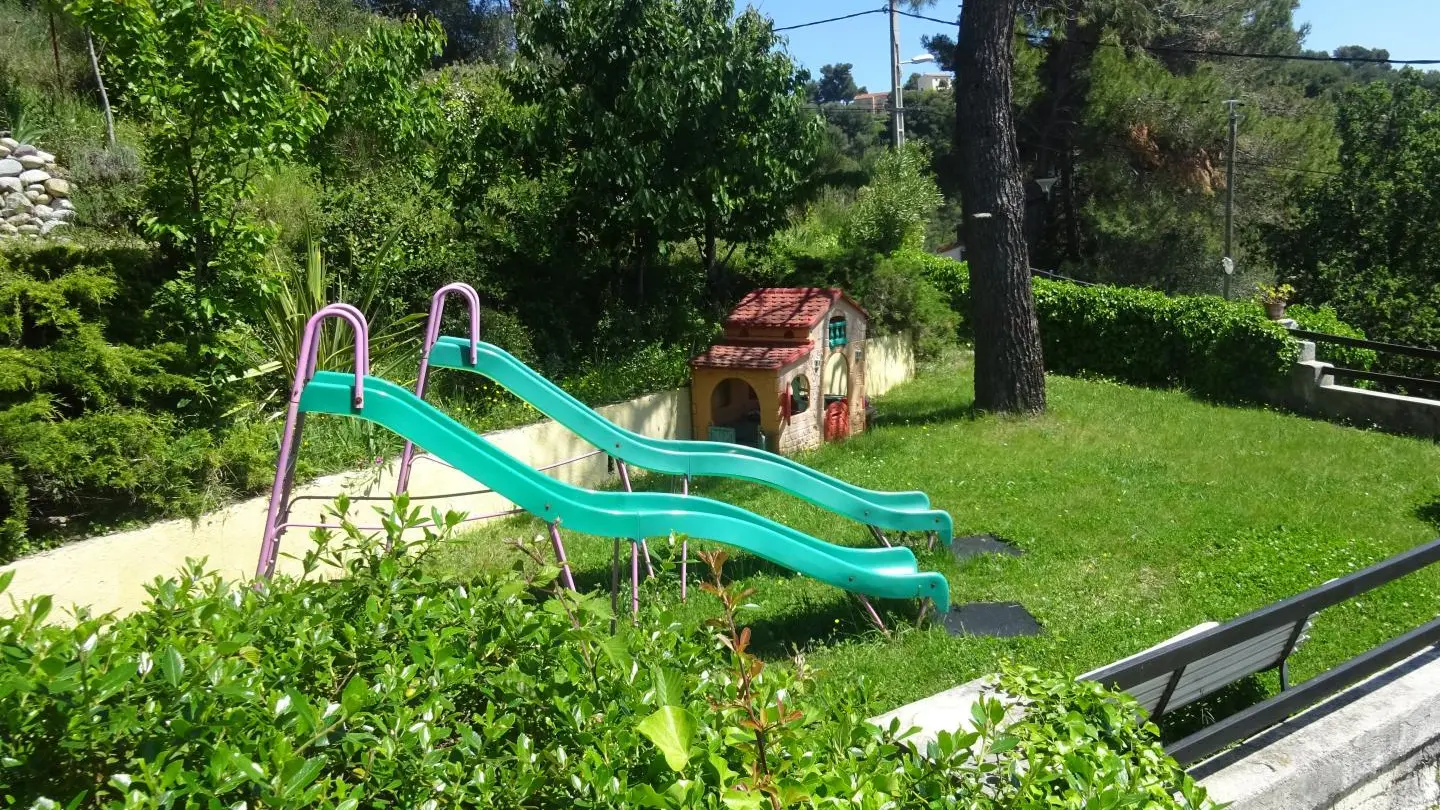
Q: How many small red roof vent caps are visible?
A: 0